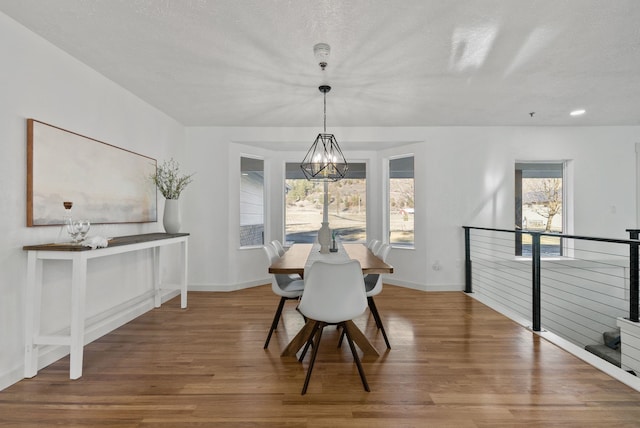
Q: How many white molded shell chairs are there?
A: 5